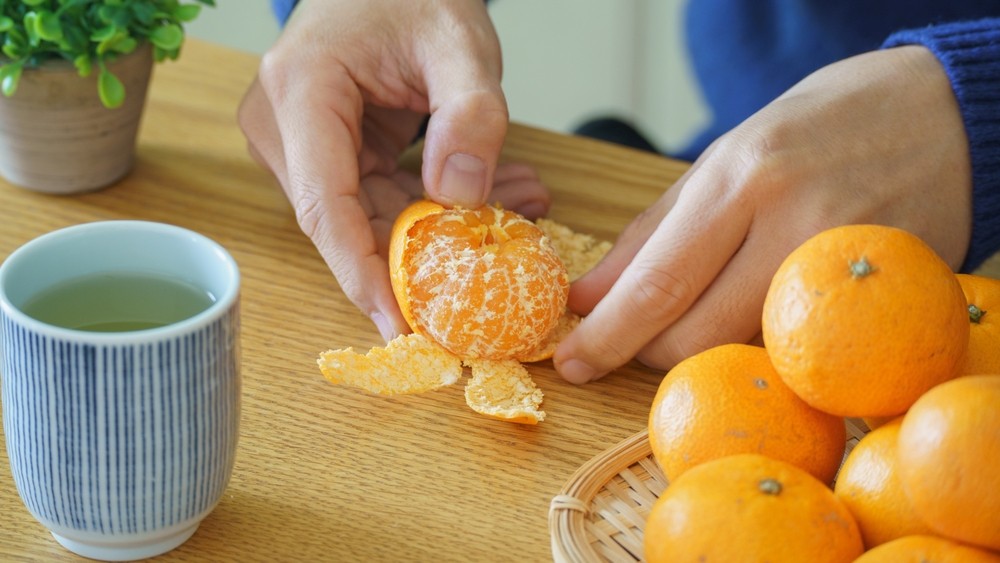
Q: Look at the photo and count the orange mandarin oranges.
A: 8